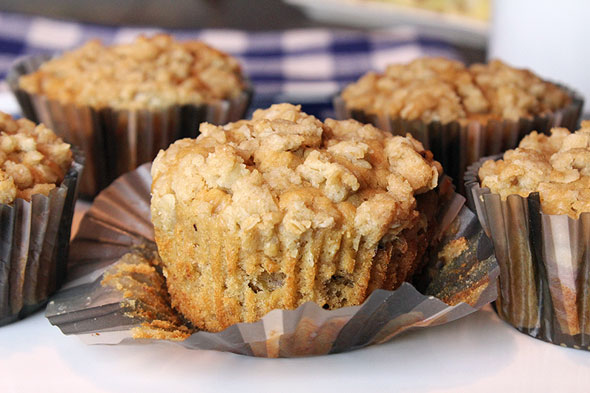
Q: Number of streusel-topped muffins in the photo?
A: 5